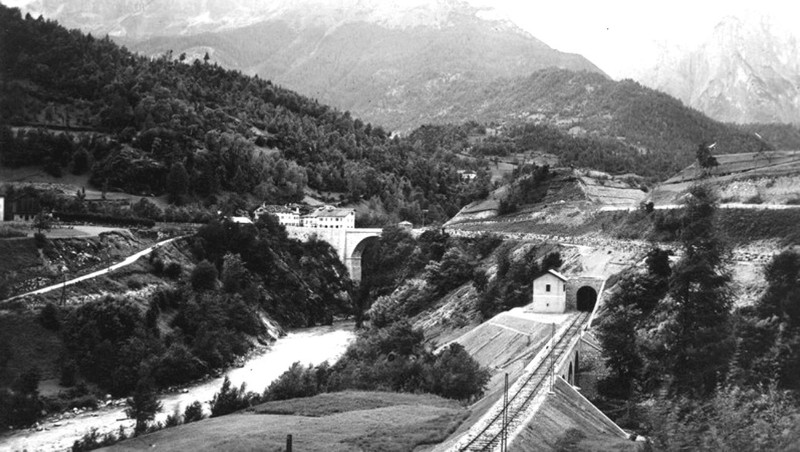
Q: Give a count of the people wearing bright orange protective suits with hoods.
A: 0